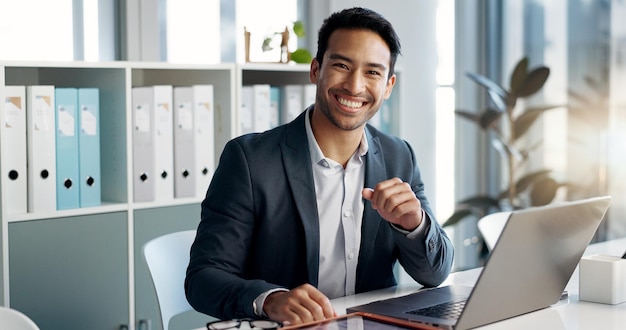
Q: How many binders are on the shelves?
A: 13